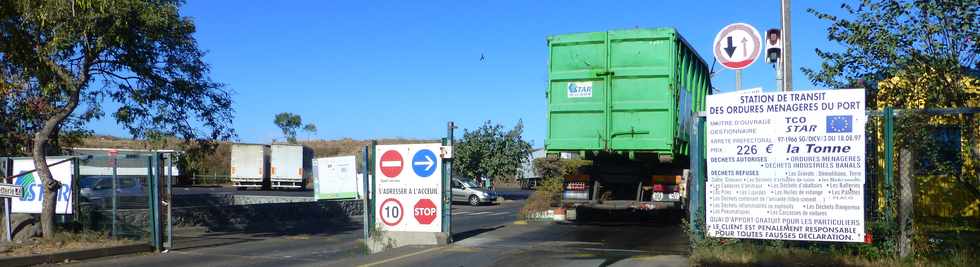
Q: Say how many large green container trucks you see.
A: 1